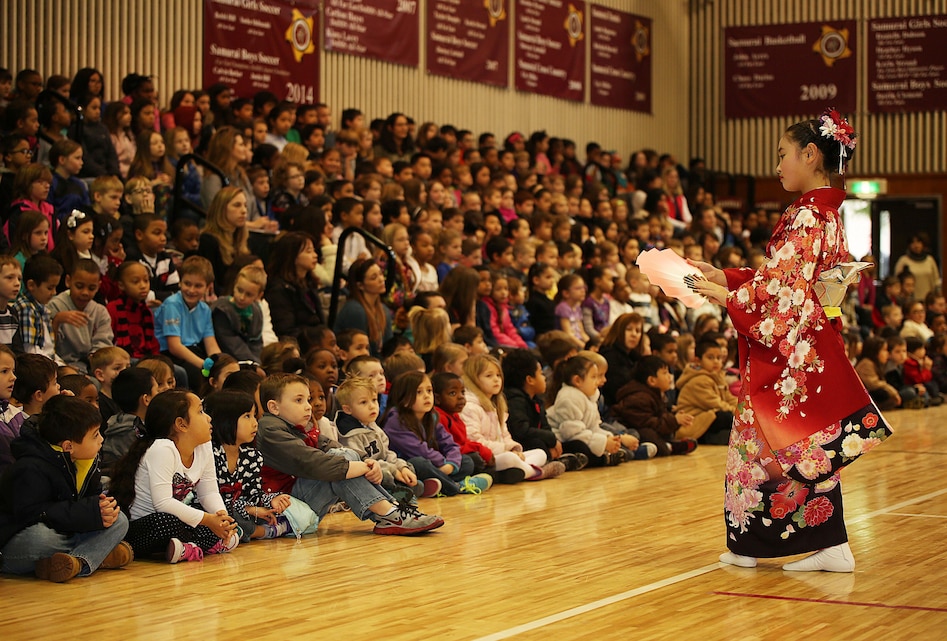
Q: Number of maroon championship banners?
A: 7